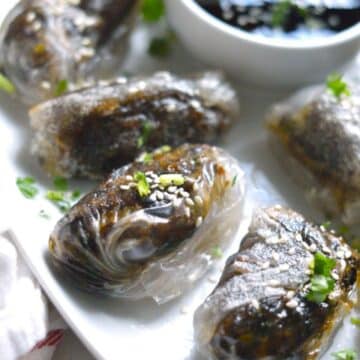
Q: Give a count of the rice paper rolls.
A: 5